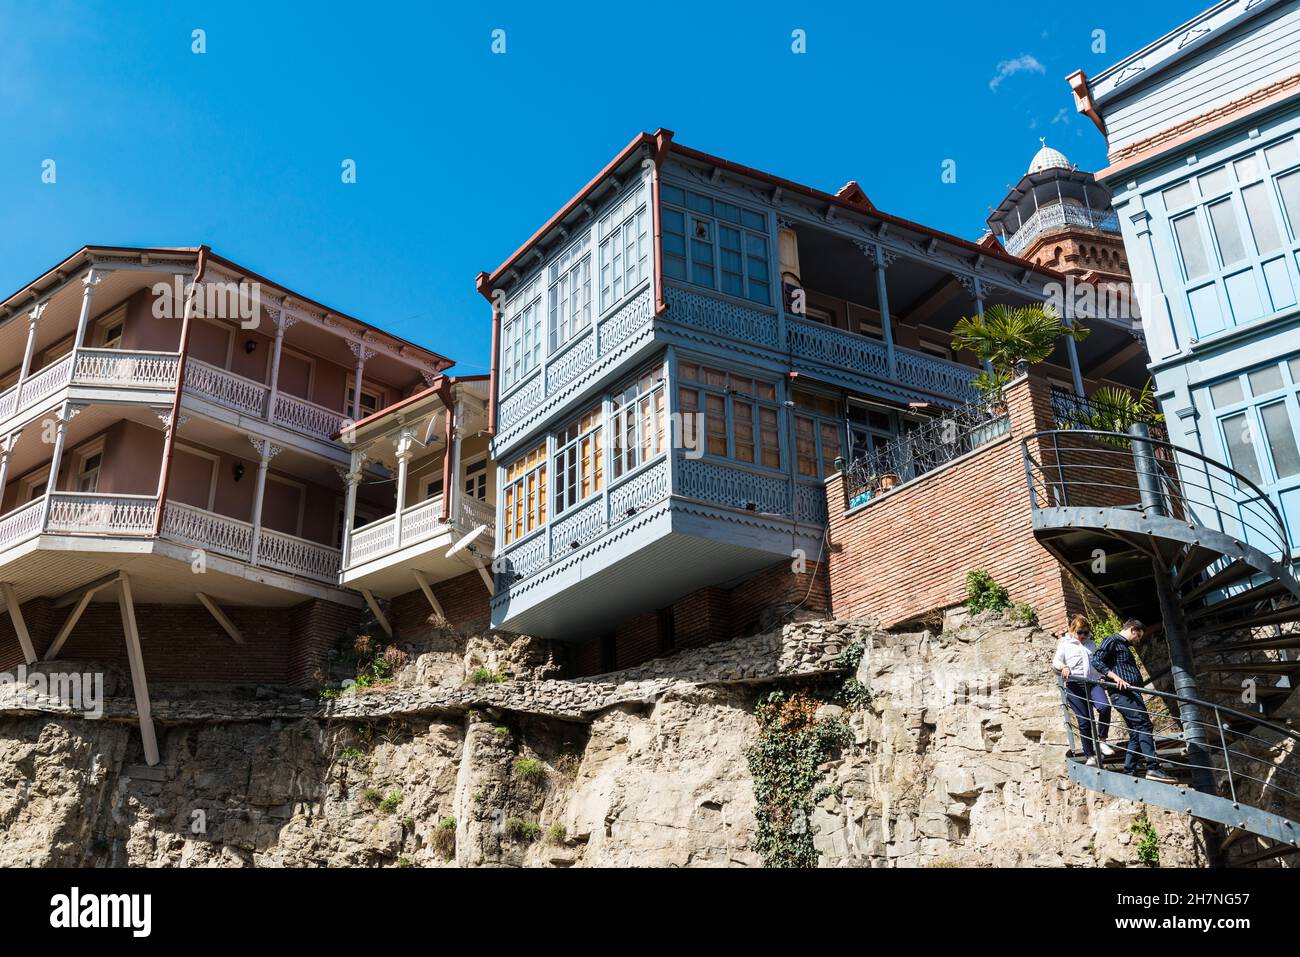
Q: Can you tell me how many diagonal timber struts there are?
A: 7